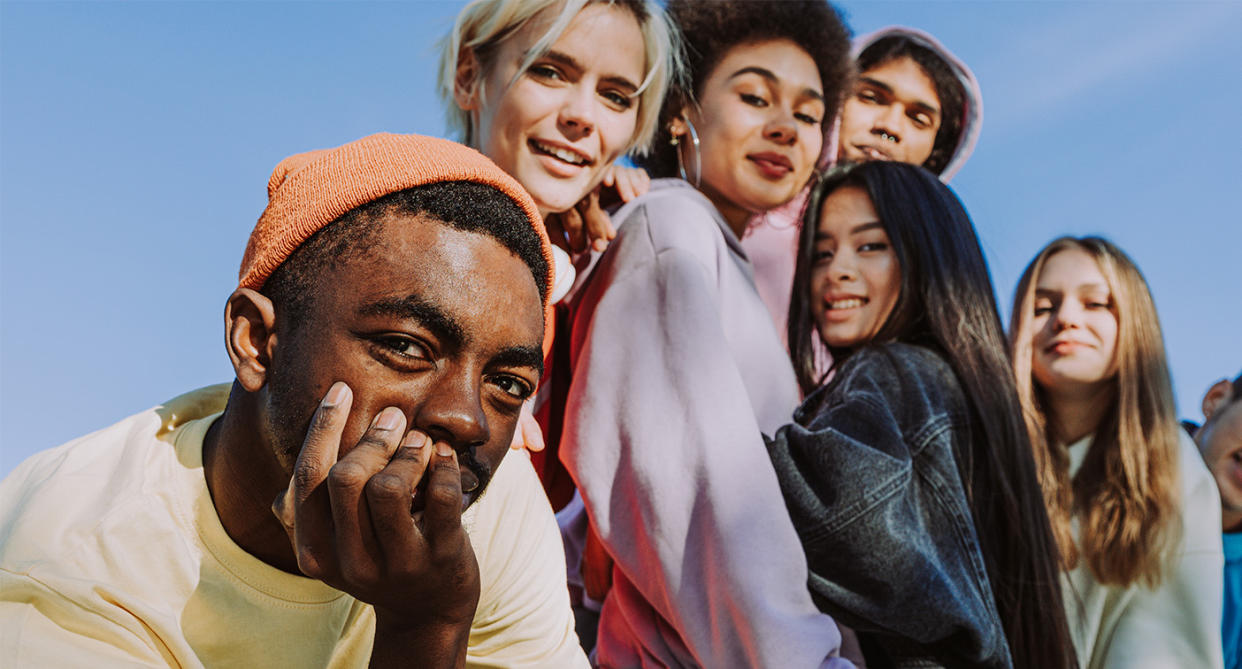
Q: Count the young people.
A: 7